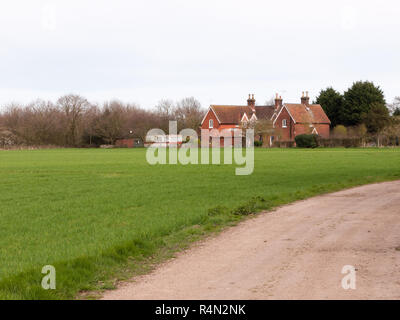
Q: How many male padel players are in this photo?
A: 0